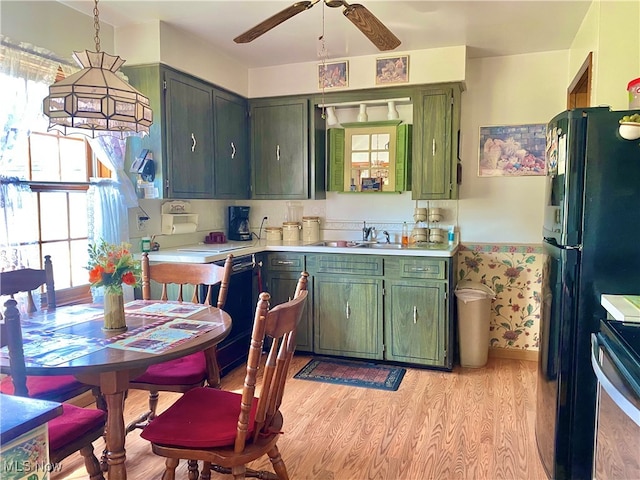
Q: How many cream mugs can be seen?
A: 4